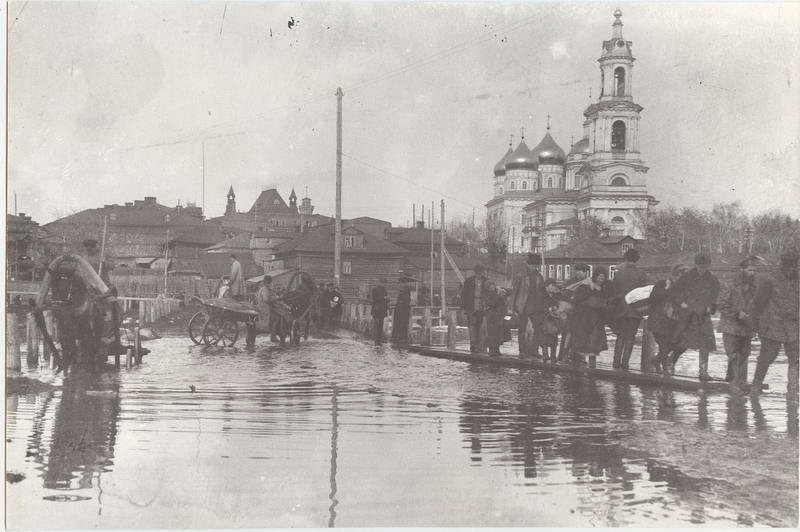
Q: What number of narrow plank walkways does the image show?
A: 1